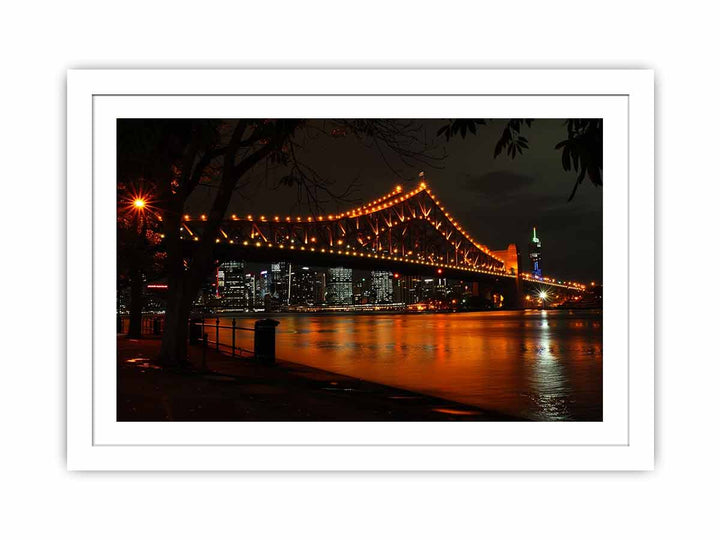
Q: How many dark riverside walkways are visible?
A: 1